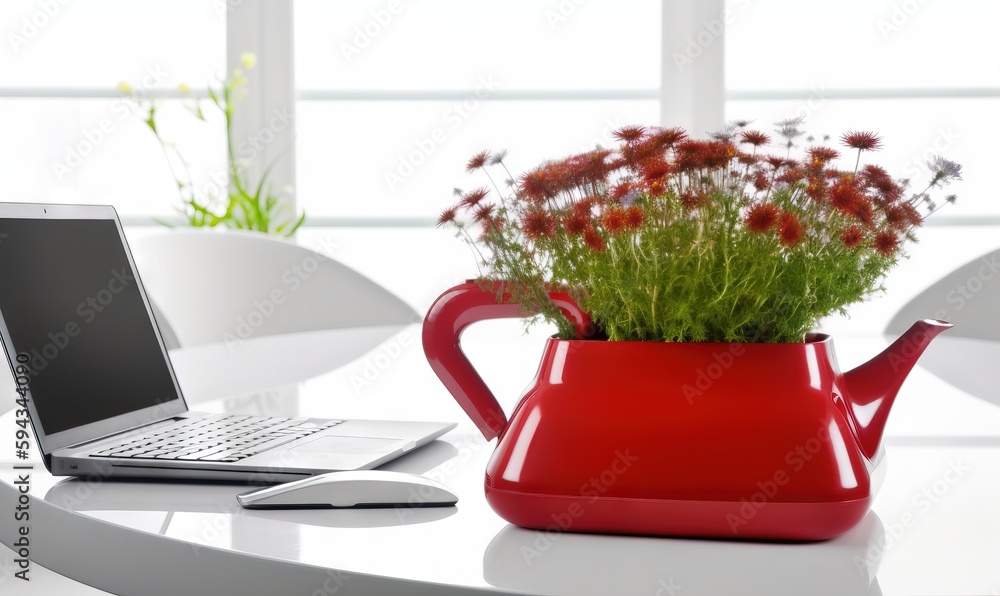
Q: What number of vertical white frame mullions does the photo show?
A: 2